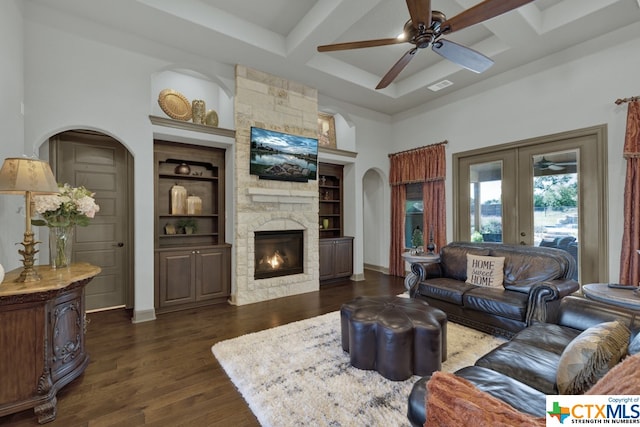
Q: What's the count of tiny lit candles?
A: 0